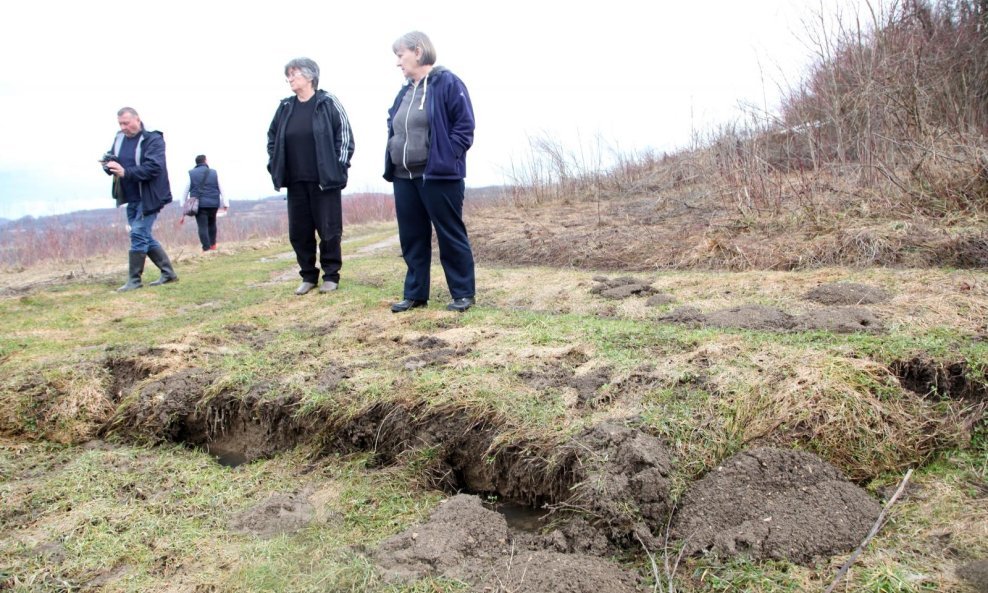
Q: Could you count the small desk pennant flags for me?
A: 0